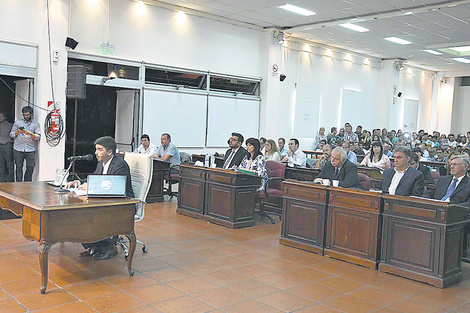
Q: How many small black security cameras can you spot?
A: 3